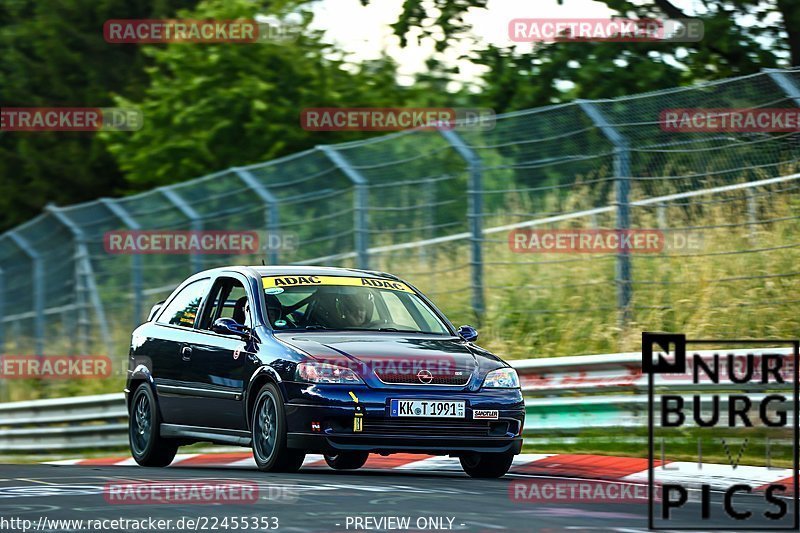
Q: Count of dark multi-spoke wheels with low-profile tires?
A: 2